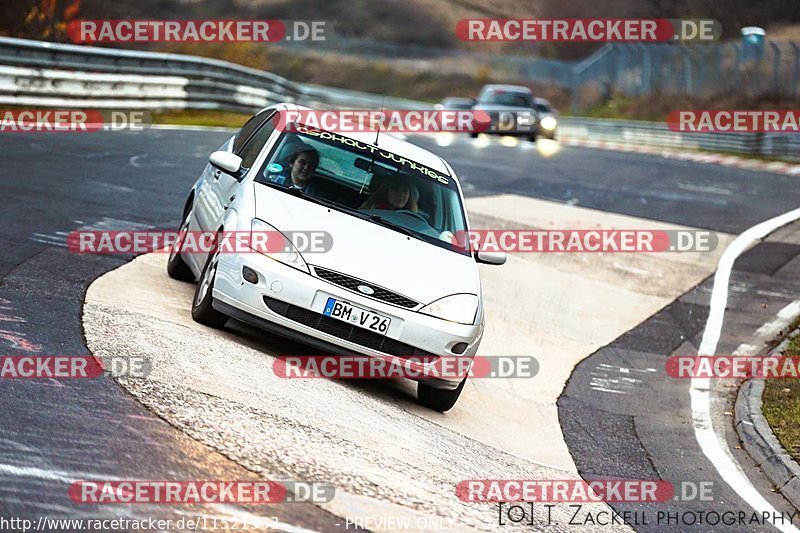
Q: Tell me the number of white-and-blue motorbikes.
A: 0